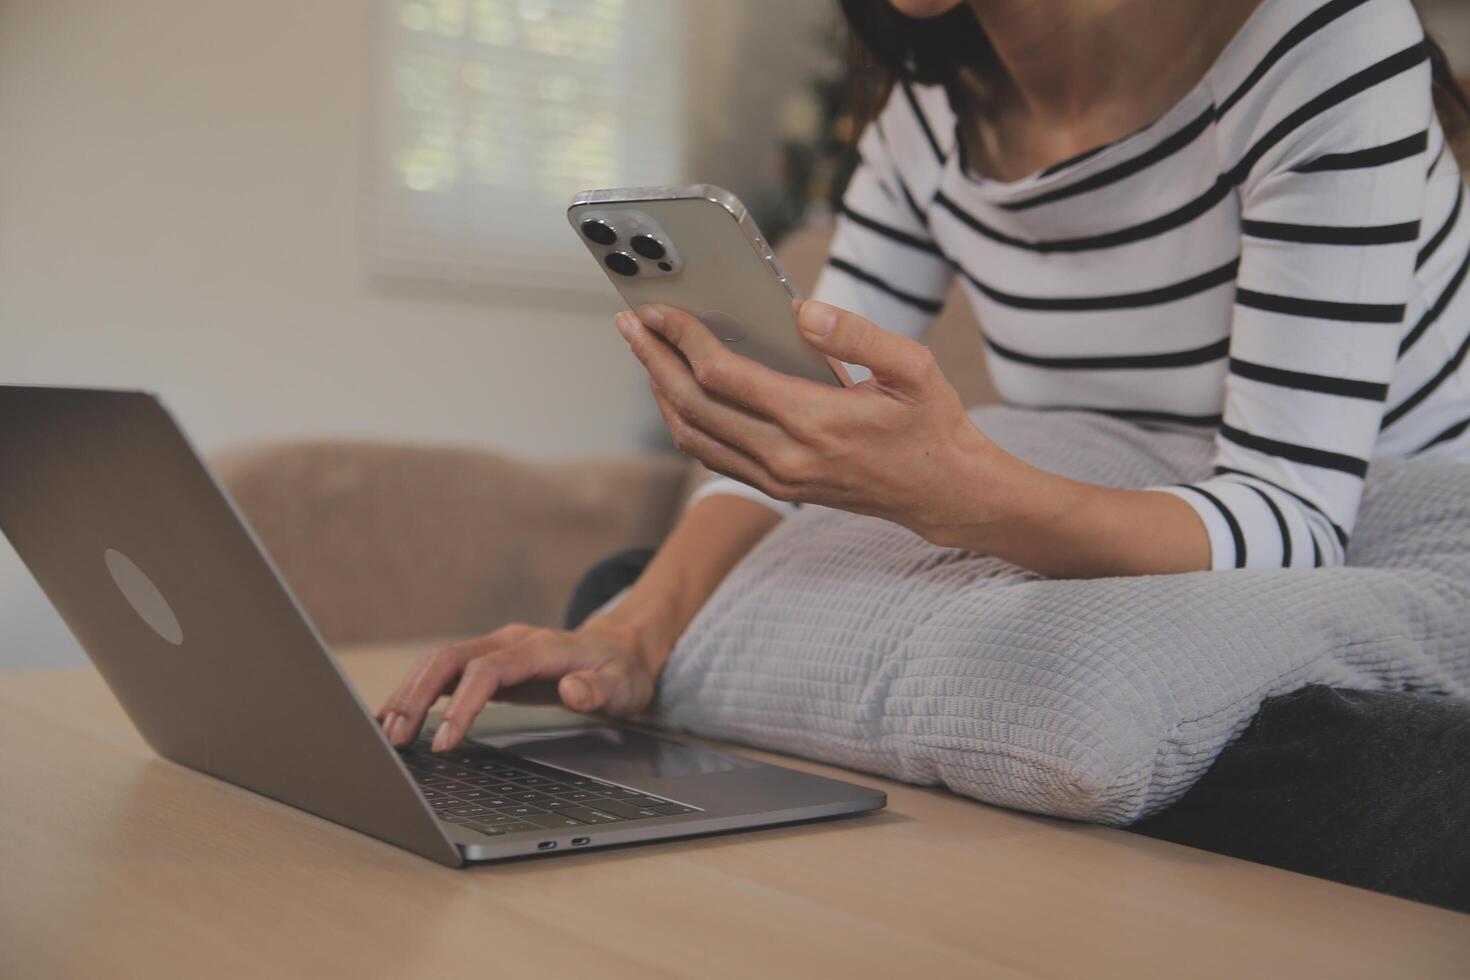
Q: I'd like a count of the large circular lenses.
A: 3